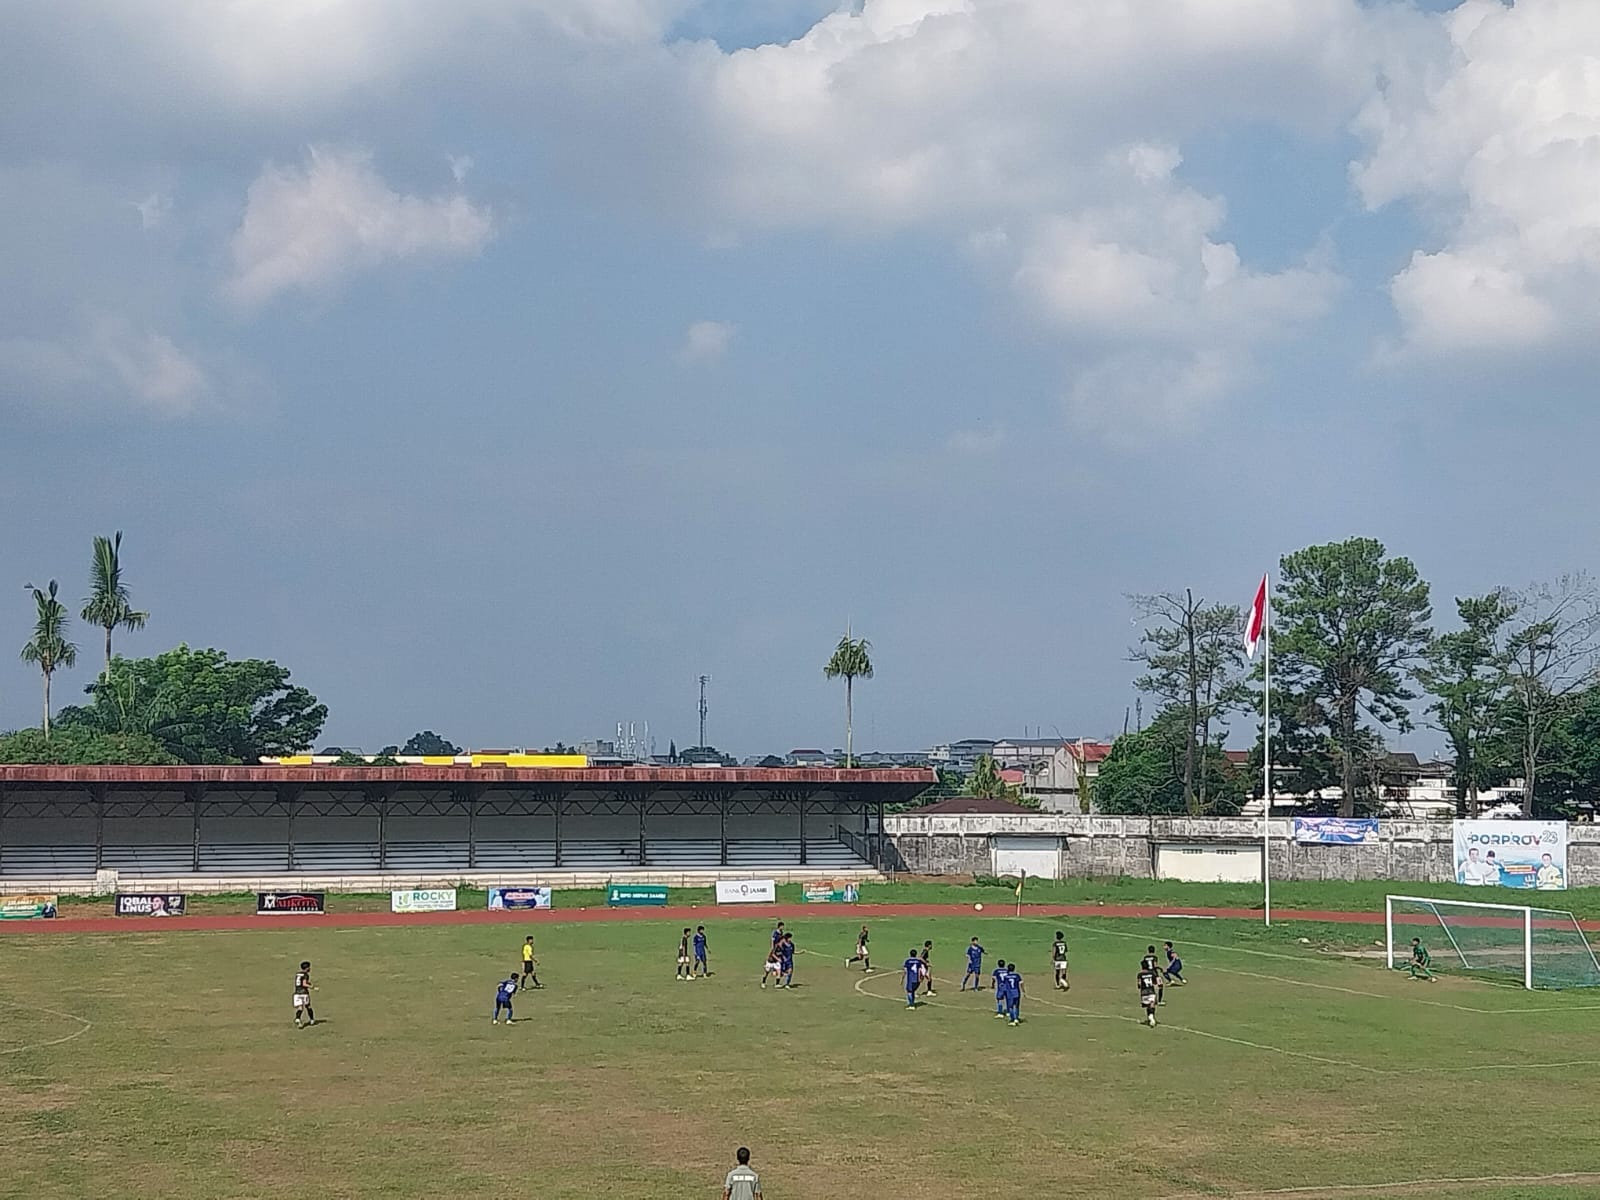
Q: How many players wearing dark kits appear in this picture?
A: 8